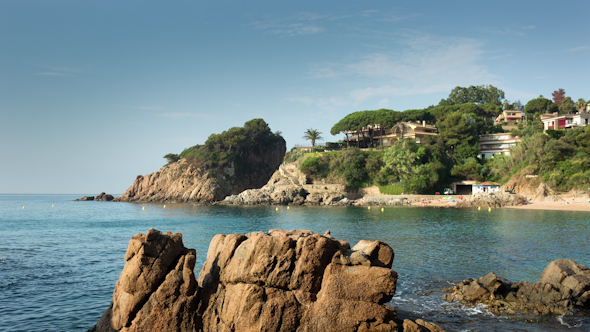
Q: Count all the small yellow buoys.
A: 10